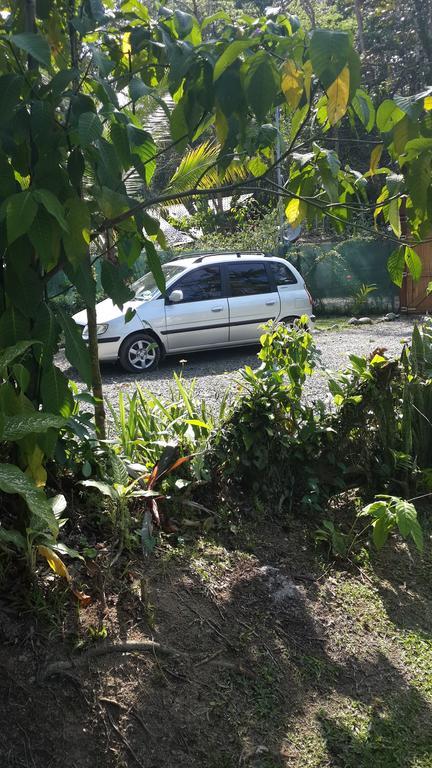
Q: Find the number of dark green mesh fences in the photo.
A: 1